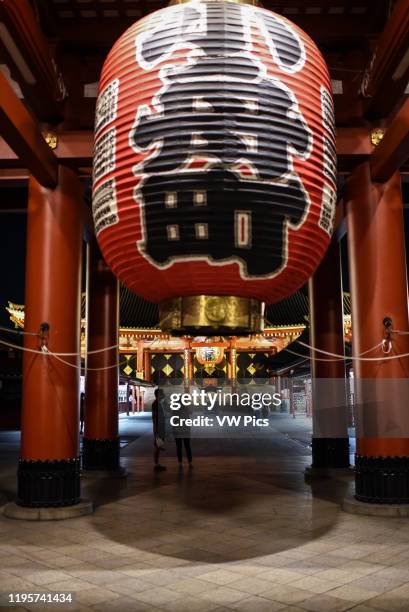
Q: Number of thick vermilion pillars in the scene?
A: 4